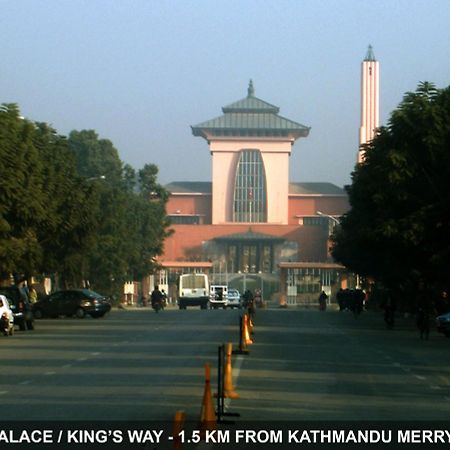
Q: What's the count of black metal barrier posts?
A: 3